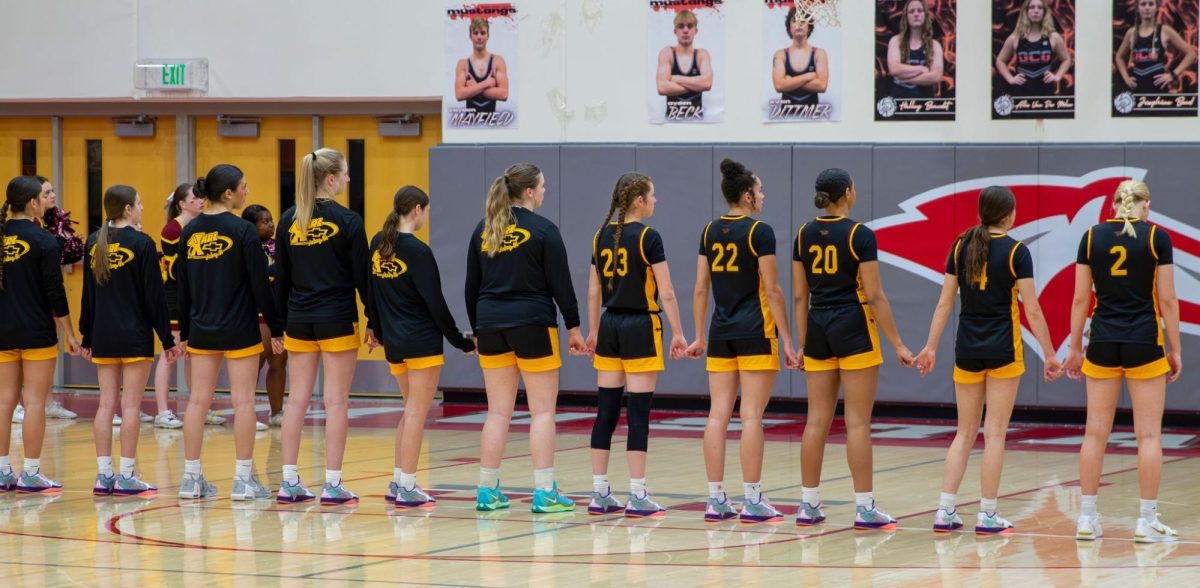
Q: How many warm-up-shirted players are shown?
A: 6